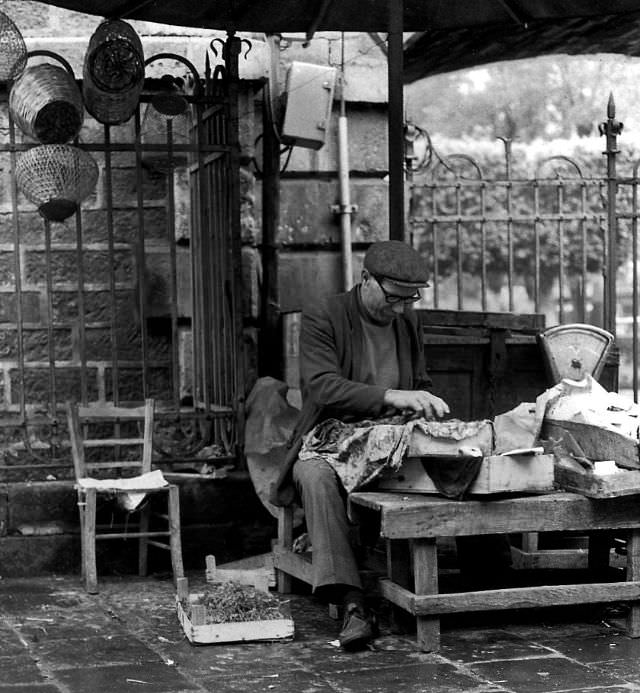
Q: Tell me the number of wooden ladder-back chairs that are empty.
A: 1